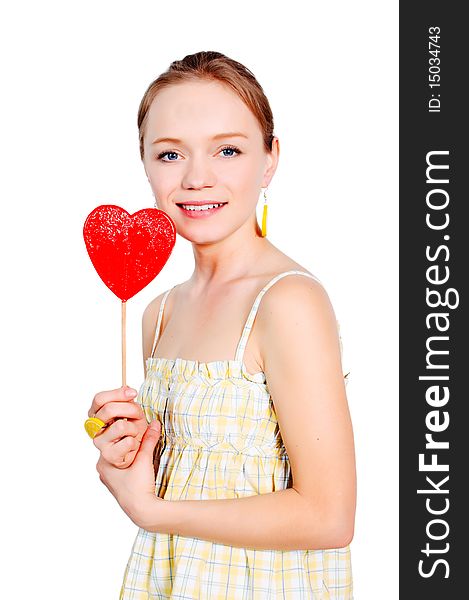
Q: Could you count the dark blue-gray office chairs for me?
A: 0